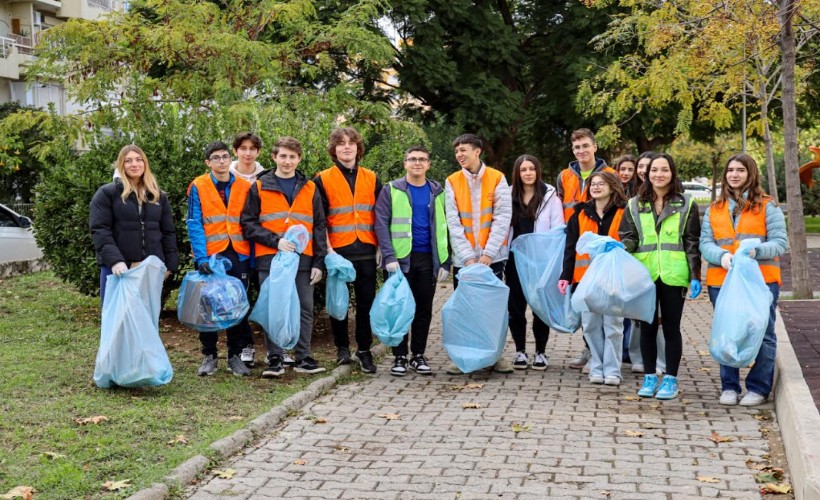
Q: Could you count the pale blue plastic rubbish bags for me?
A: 9